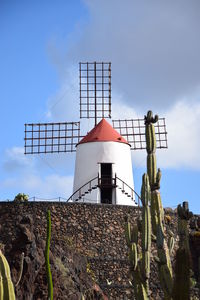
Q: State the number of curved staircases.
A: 2